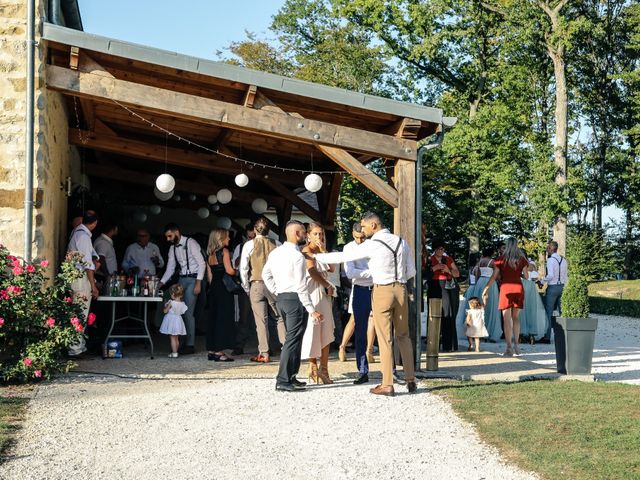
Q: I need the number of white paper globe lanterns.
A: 14